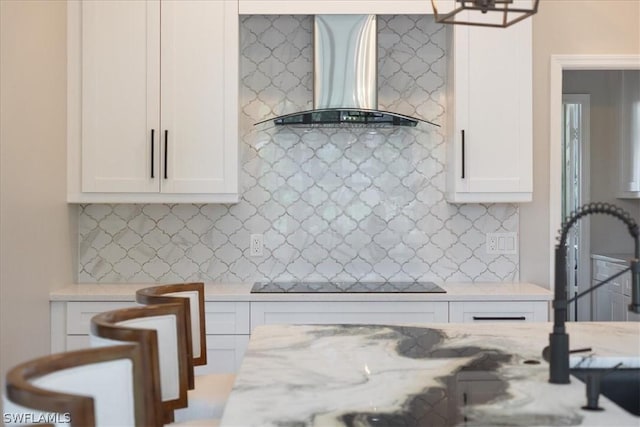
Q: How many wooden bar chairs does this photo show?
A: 3